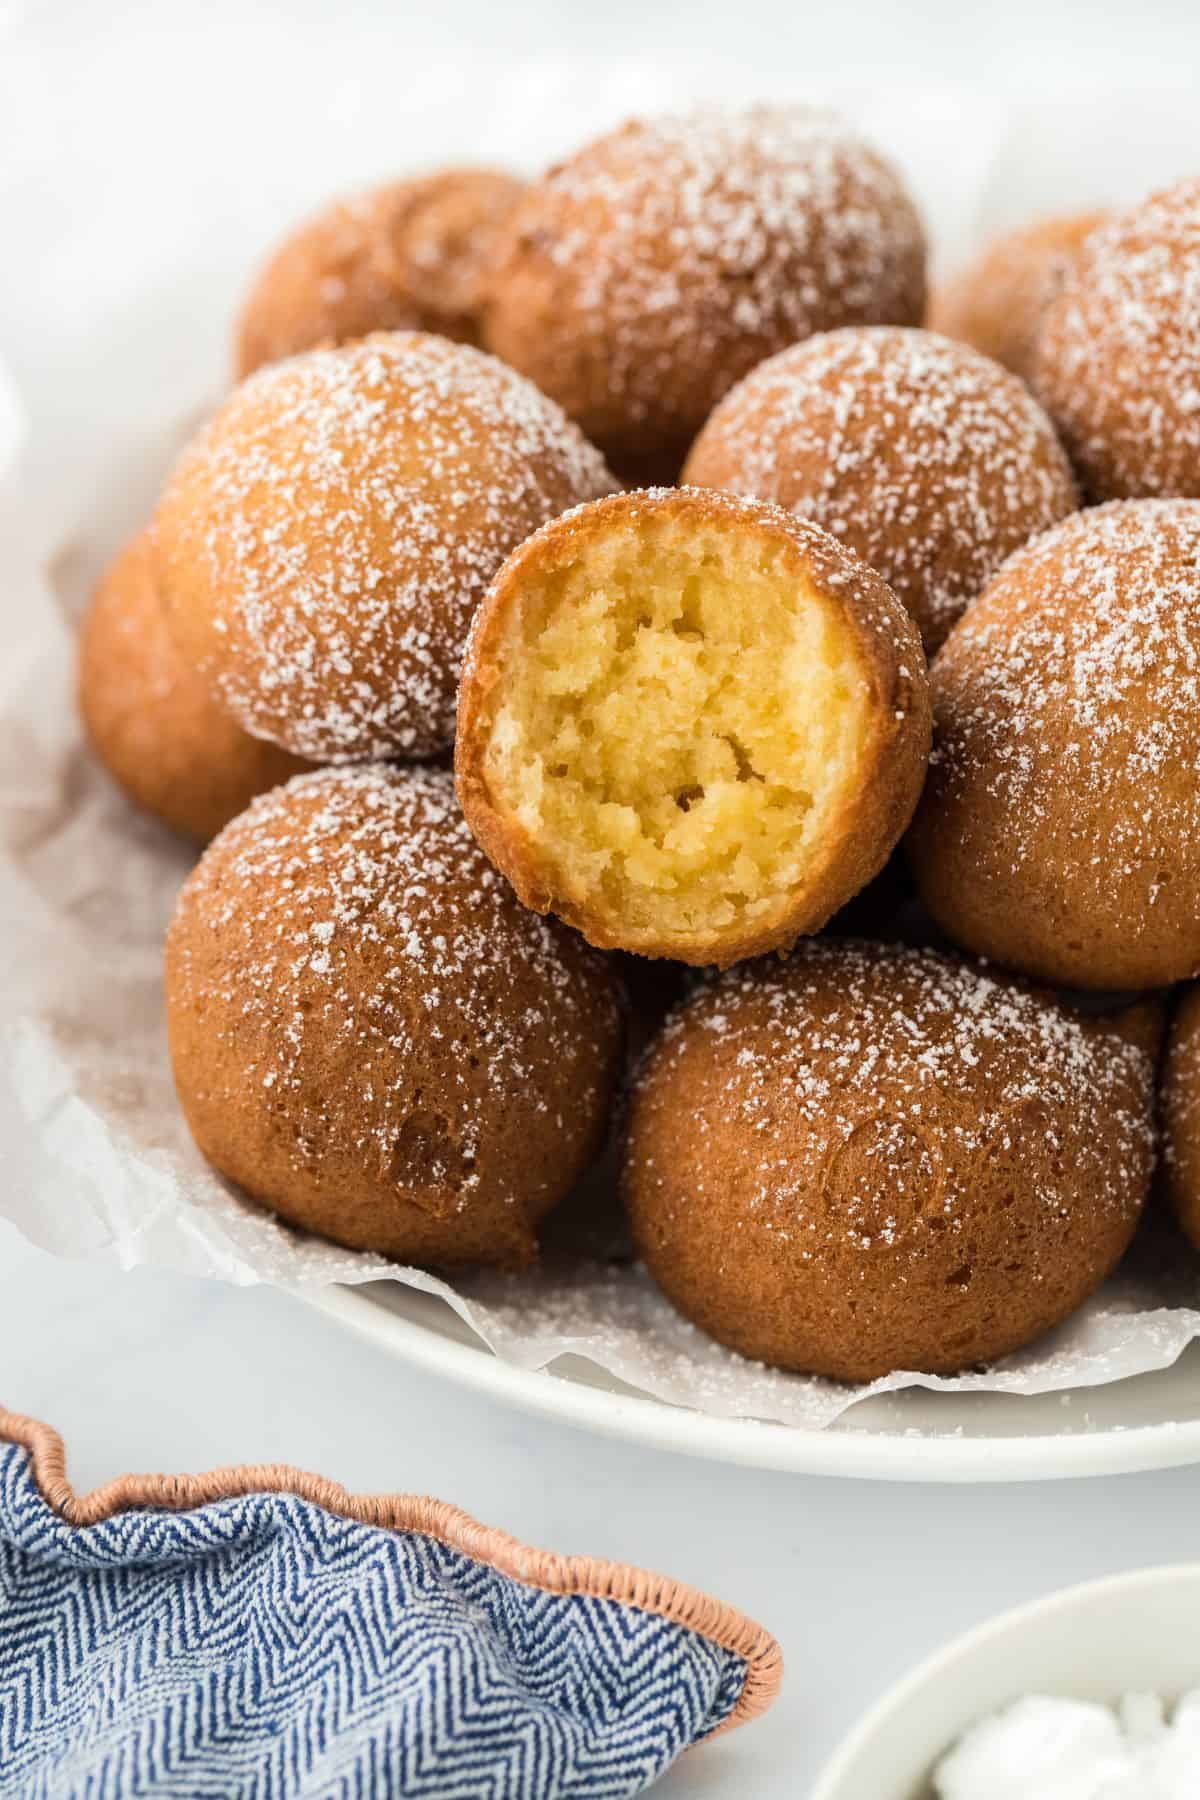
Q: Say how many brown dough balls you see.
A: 12